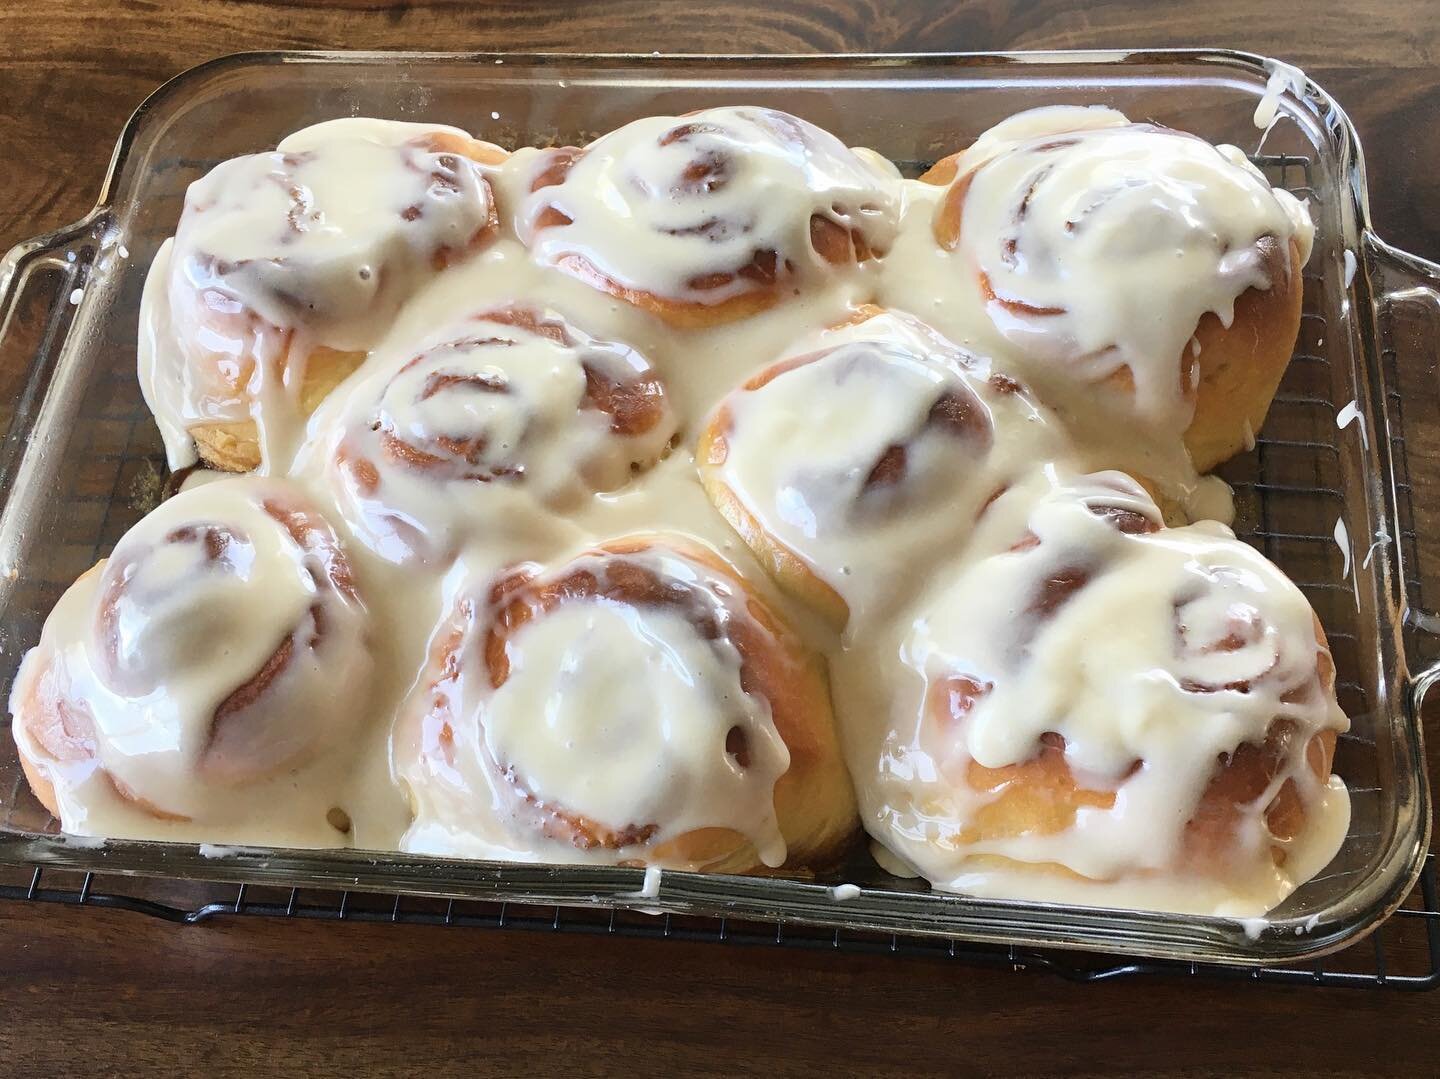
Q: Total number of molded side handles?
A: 2